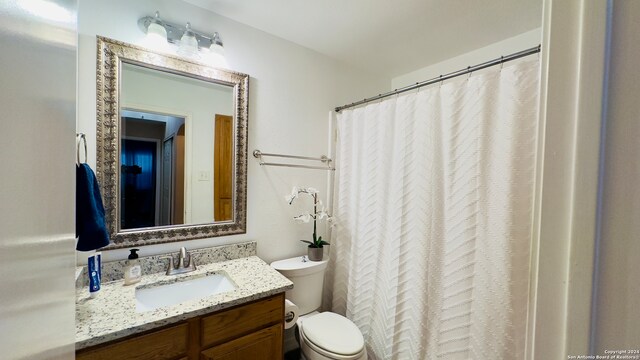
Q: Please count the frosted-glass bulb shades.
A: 3